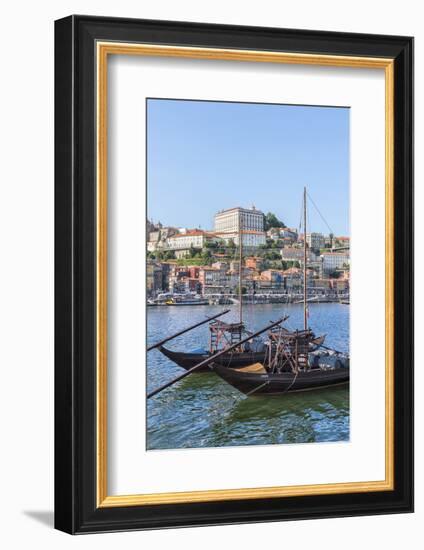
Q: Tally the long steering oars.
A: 2